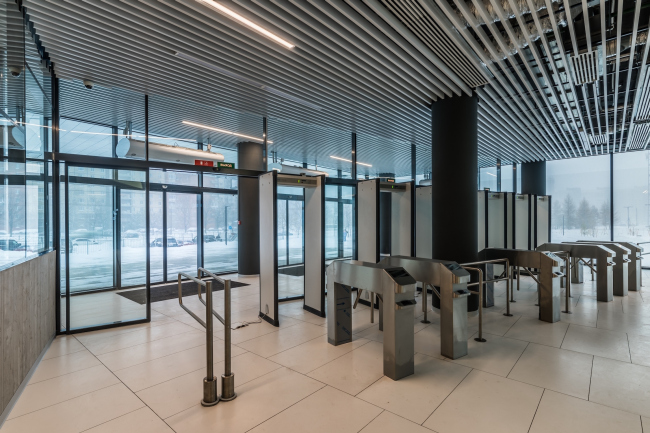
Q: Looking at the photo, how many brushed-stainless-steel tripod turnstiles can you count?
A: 6